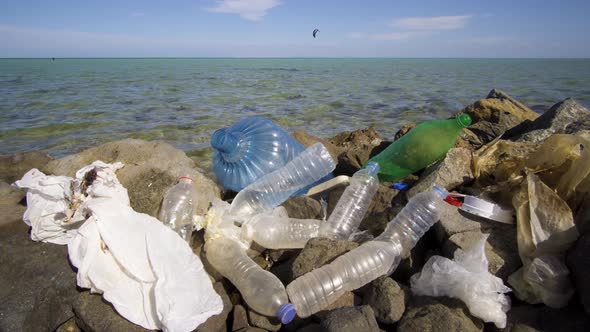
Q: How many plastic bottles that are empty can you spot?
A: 9